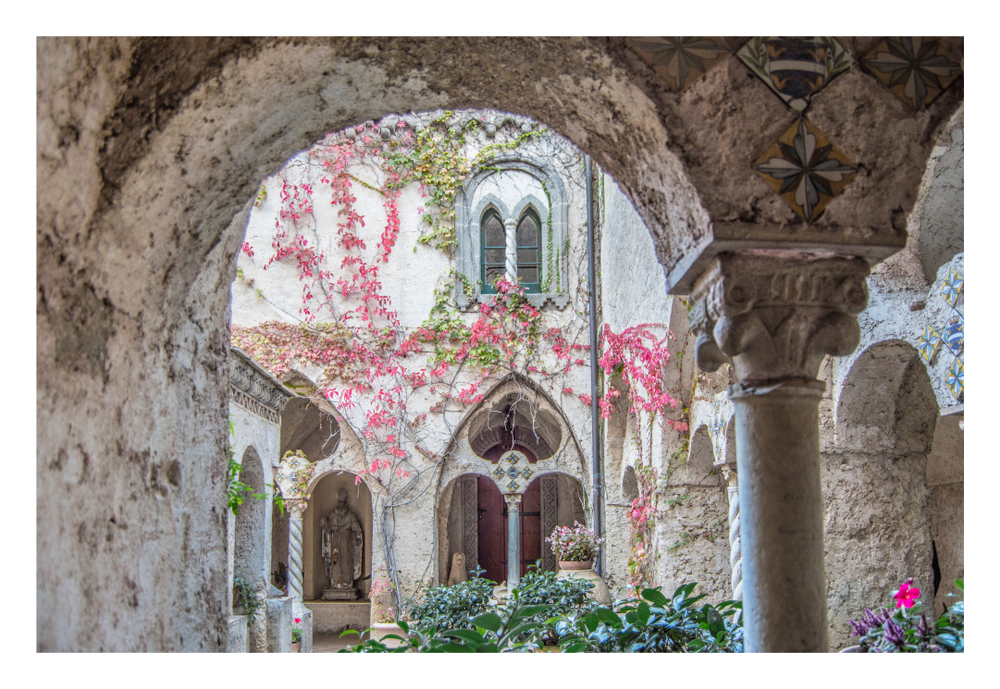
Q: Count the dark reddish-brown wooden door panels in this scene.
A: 2